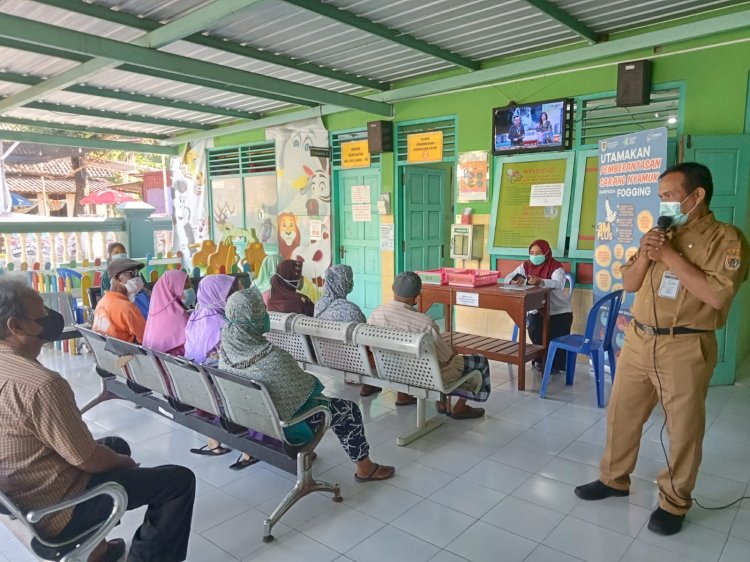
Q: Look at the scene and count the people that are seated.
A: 11